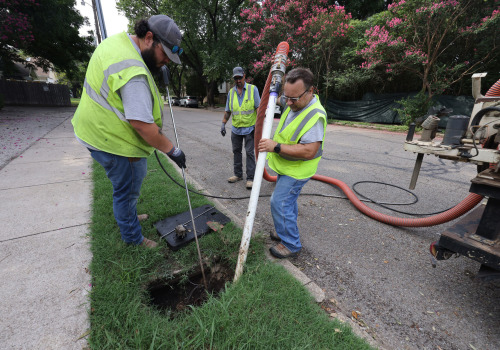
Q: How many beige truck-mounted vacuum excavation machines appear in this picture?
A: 1